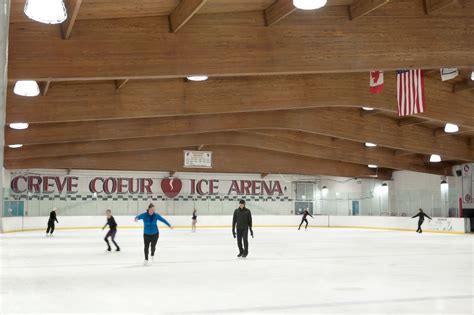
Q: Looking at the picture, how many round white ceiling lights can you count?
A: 11